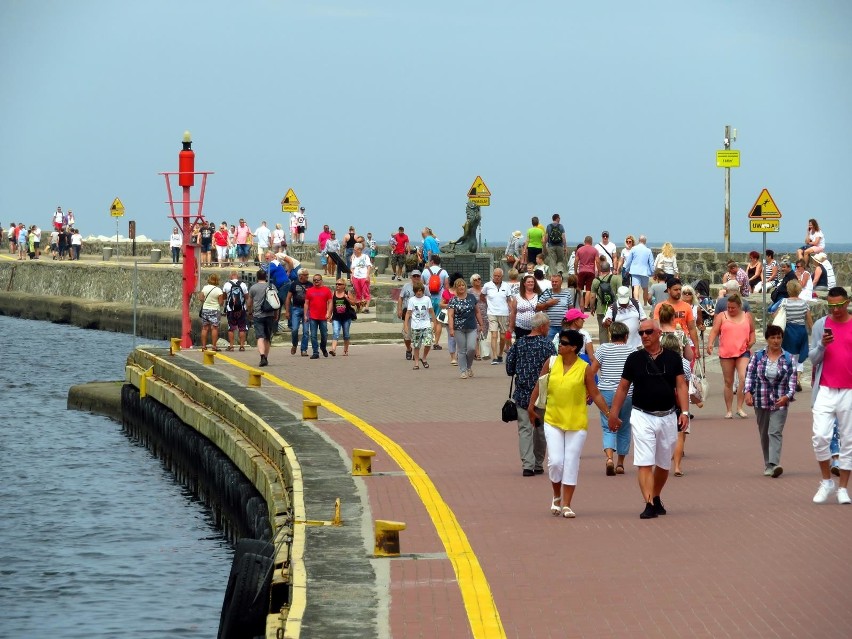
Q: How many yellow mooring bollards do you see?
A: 6